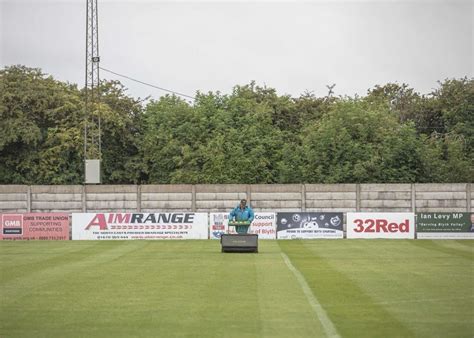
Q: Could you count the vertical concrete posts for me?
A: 9